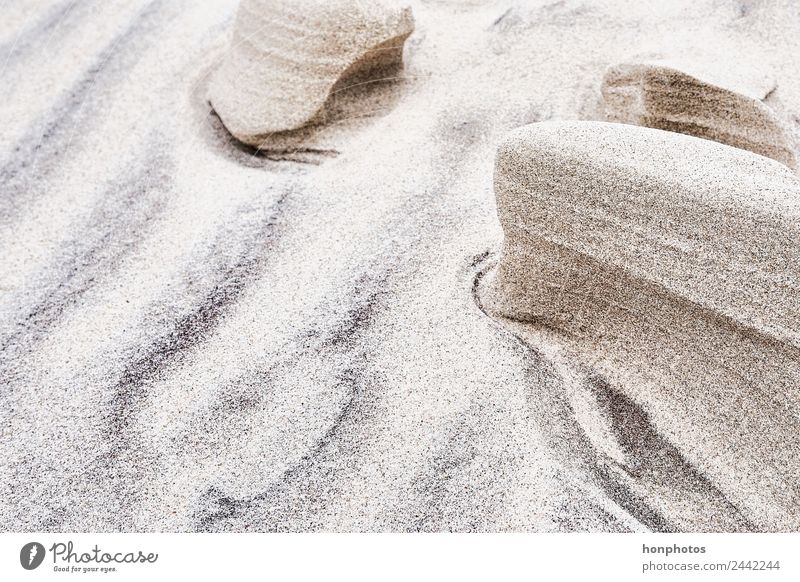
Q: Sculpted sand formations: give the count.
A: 3